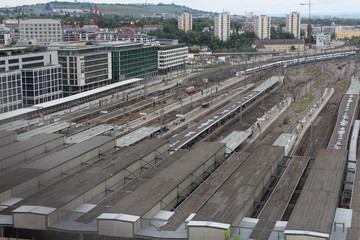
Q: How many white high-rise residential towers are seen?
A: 4